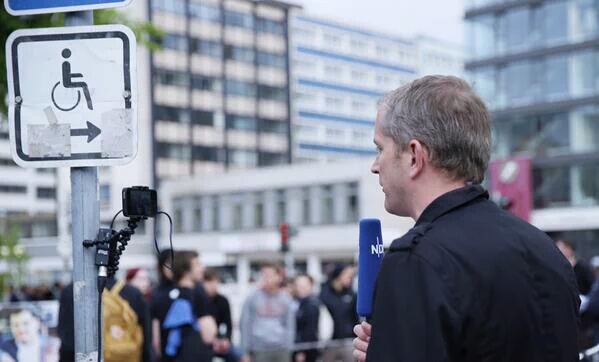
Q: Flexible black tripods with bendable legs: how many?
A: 1